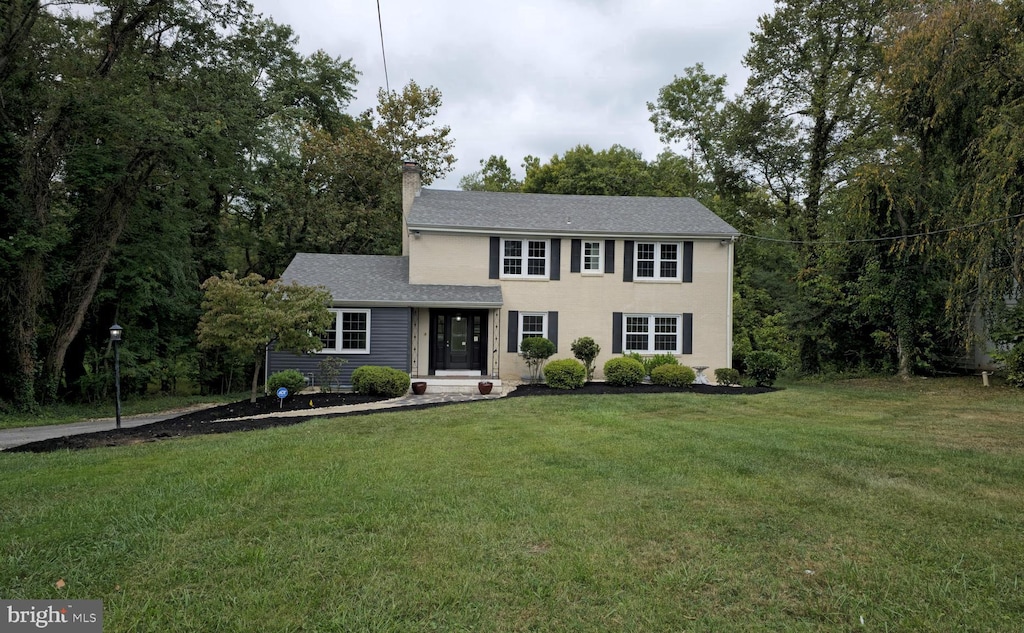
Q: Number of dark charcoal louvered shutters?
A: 10